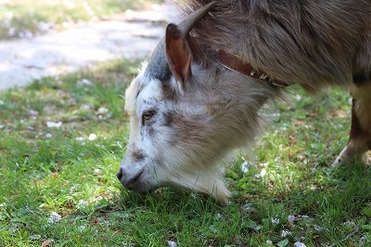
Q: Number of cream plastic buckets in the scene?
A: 0